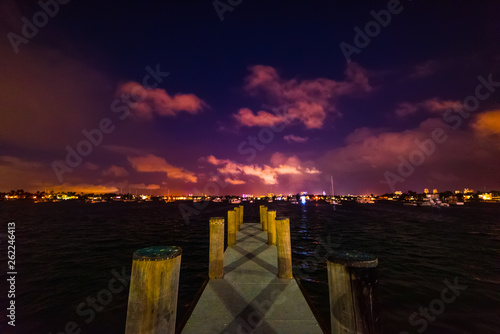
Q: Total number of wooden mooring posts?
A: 10